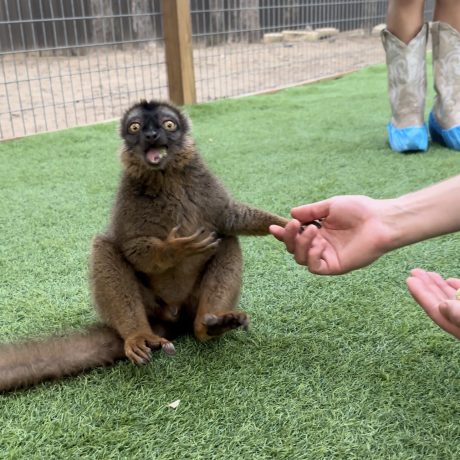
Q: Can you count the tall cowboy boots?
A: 2